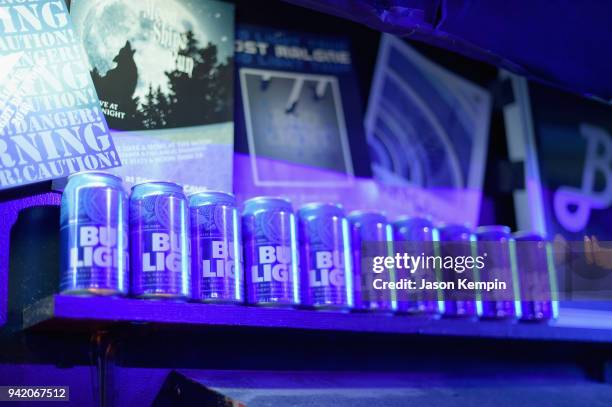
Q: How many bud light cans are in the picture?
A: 10